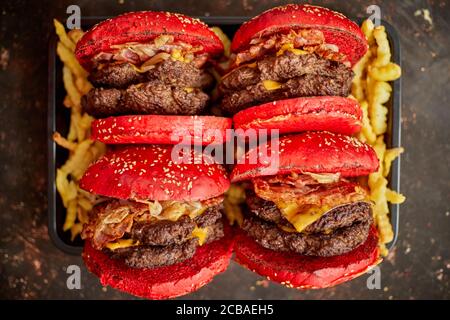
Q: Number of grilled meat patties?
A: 8